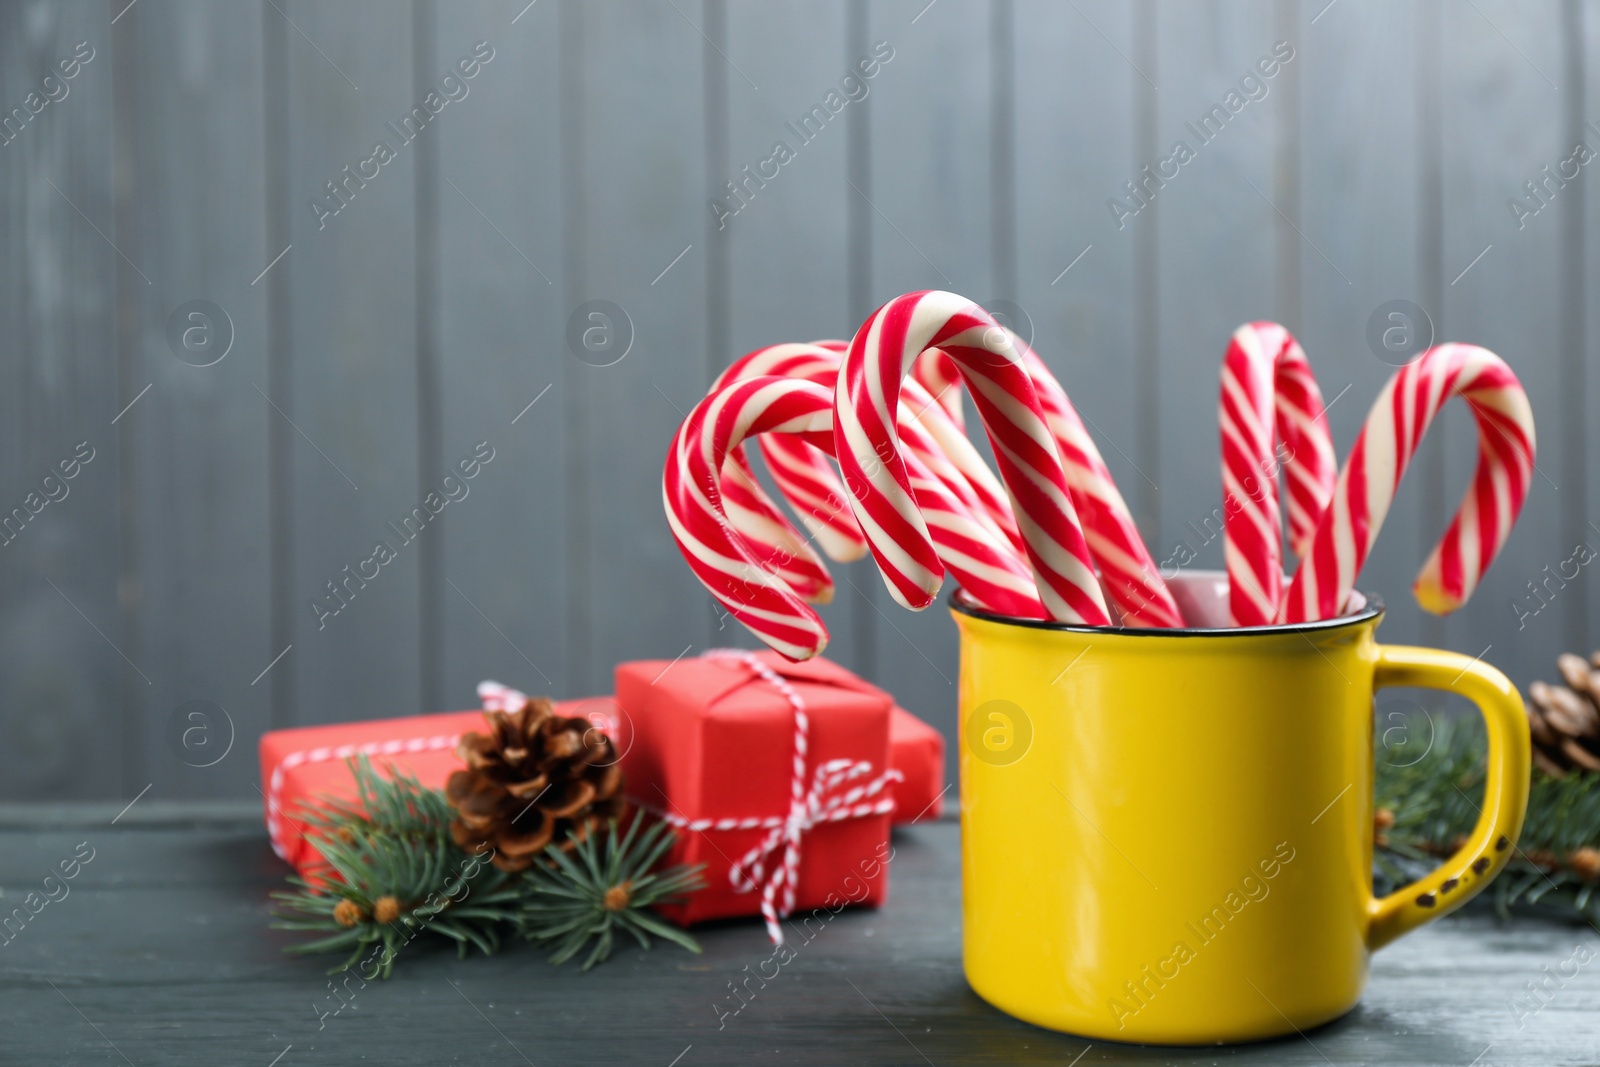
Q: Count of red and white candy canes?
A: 7